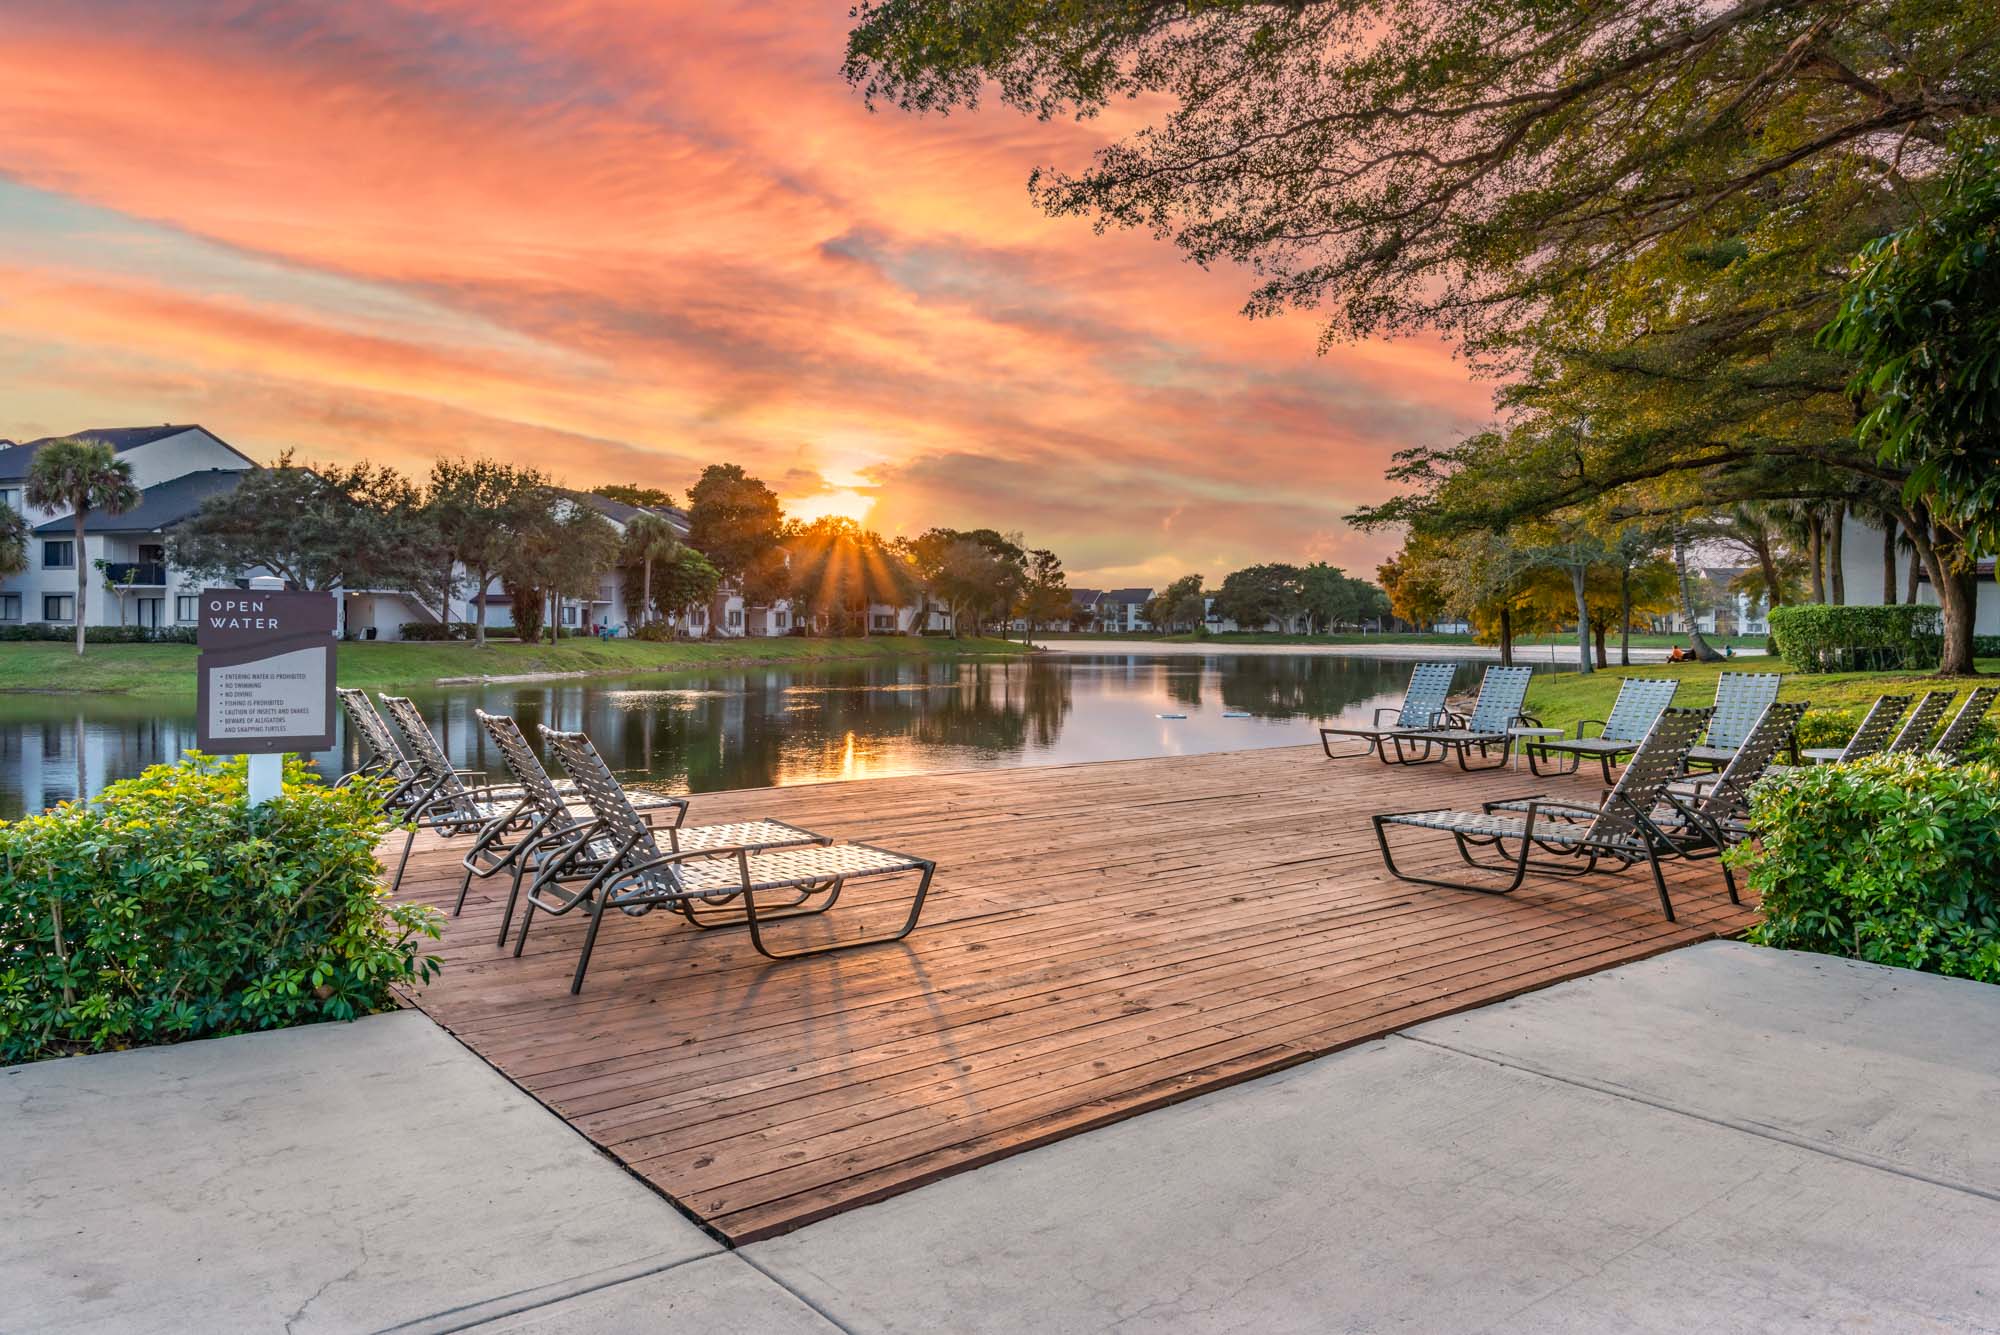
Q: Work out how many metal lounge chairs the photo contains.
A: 13